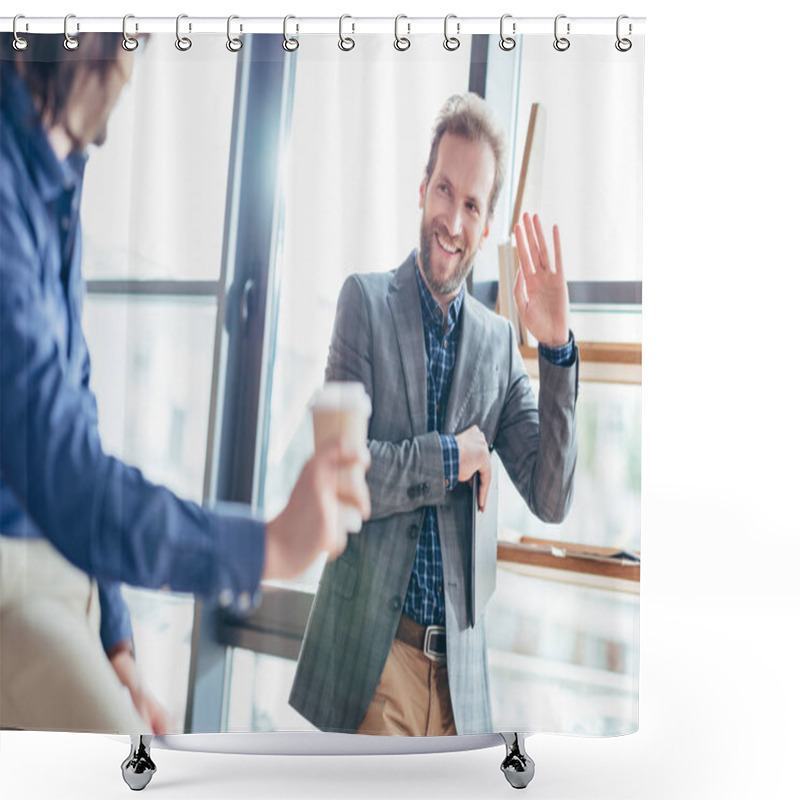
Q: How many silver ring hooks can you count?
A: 12